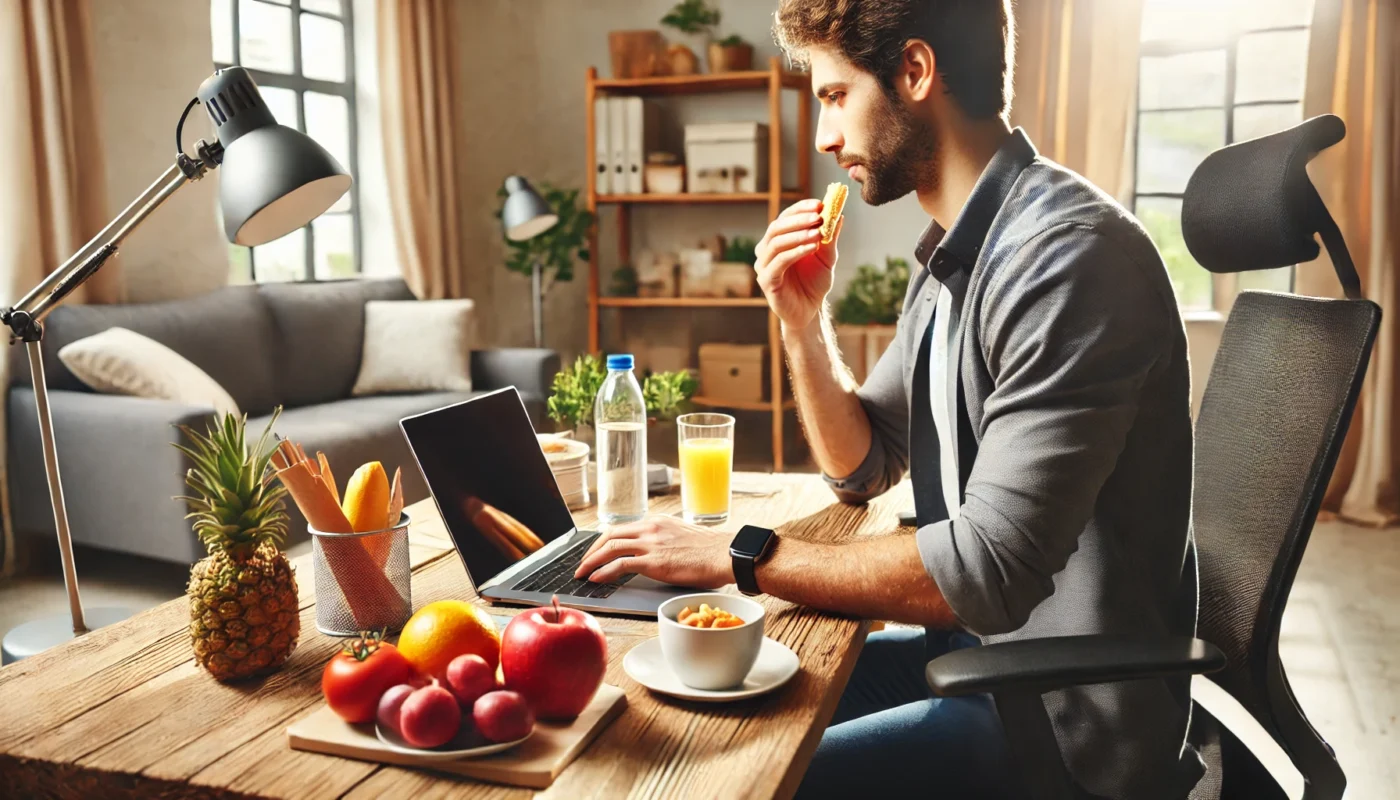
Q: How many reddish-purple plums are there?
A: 4